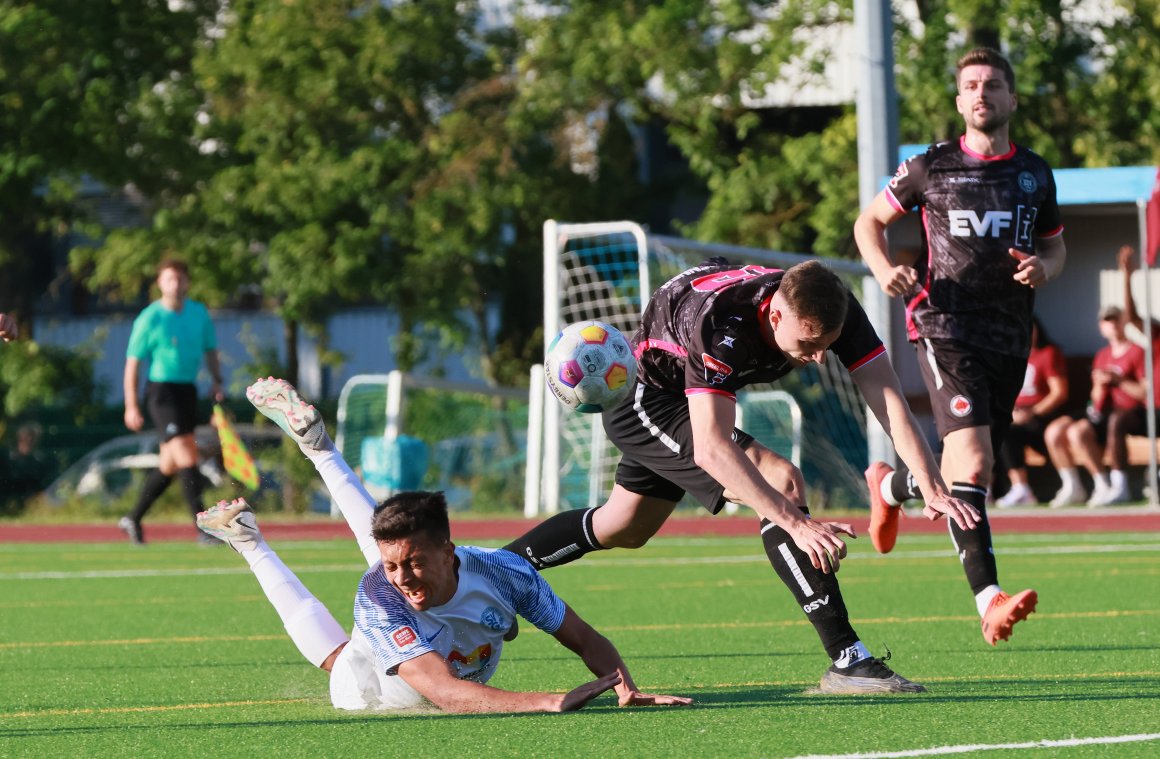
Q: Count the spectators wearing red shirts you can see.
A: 3